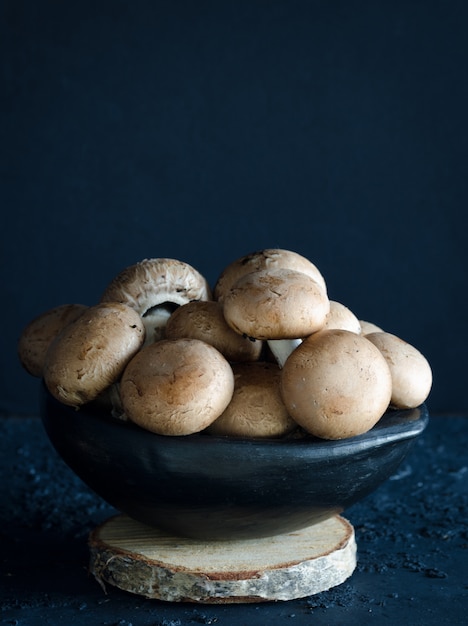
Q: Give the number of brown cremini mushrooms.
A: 12